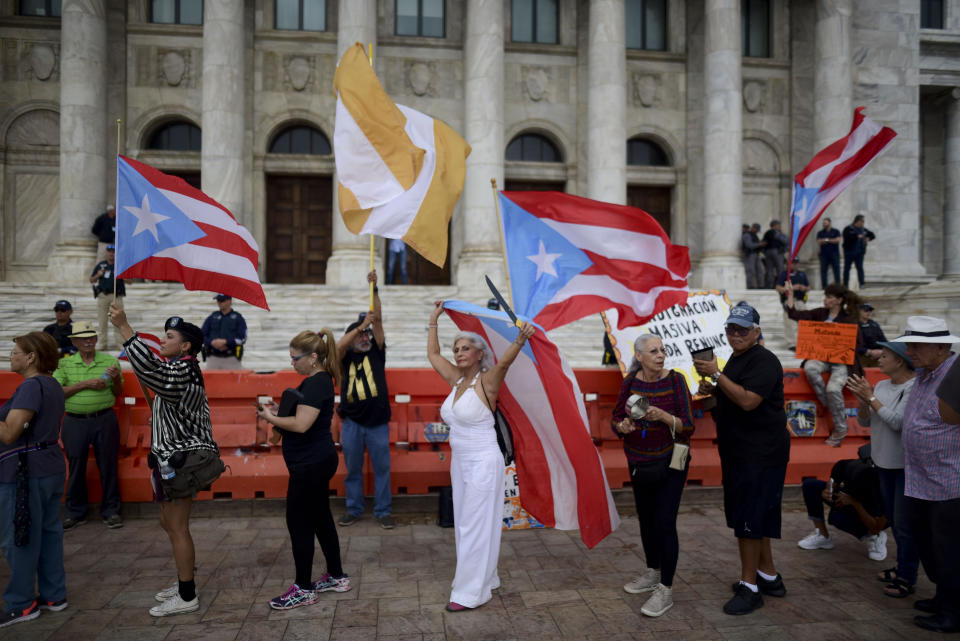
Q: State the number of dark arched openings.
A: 4